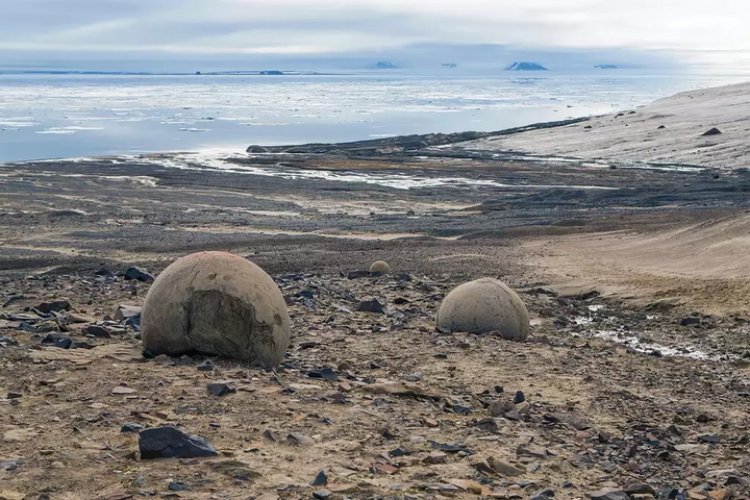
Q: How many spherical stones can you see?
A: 3